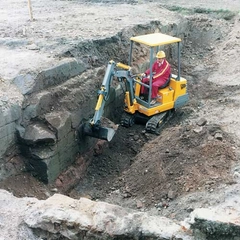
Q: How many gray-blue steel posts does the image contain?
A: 4